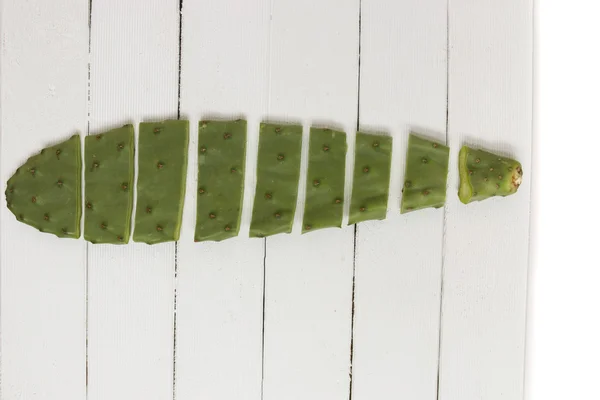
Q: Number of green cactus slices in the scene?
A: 9